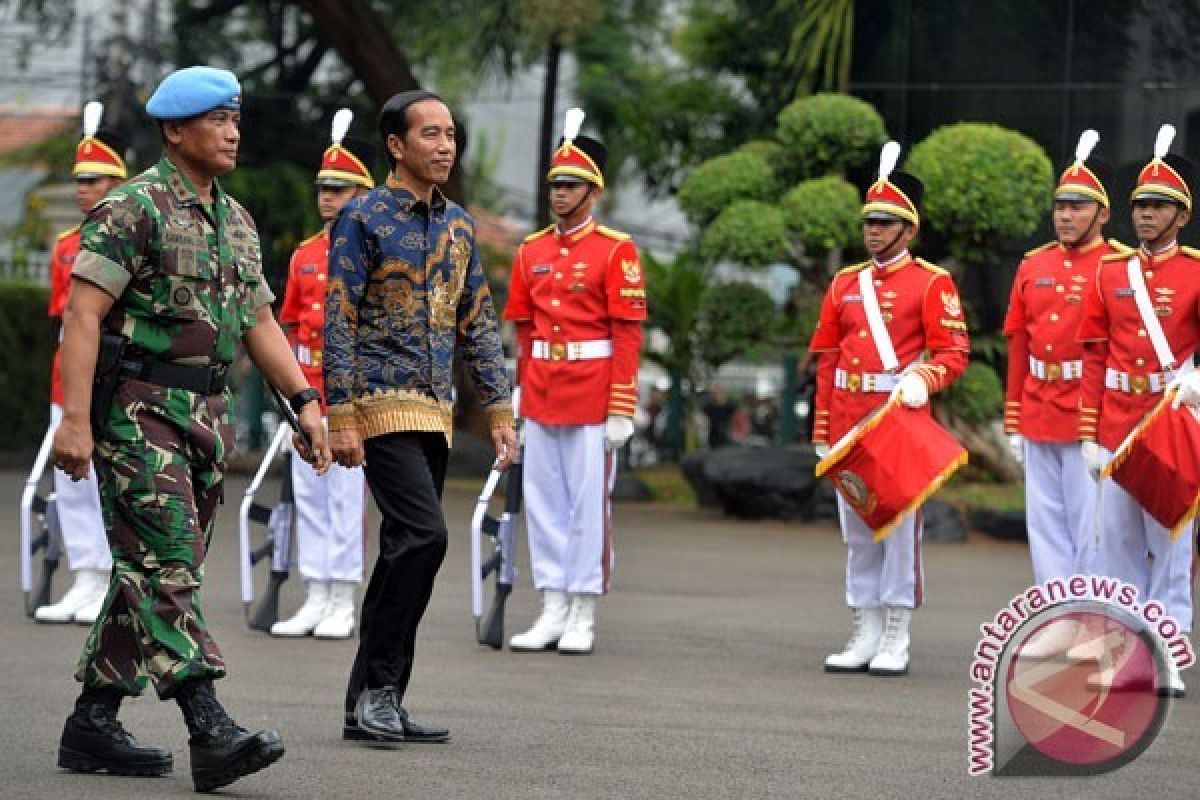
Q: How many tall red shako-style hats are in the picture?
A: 6